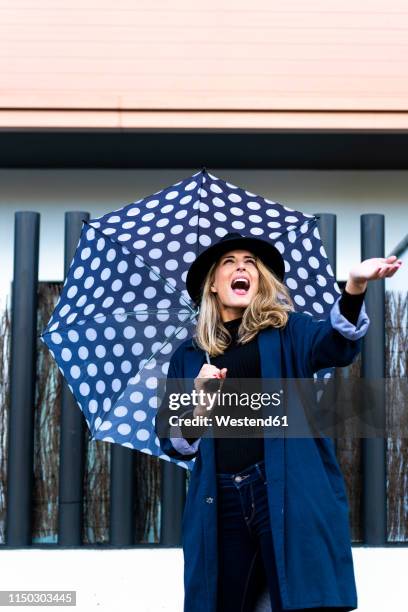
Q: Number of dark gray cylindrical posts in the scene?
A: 6